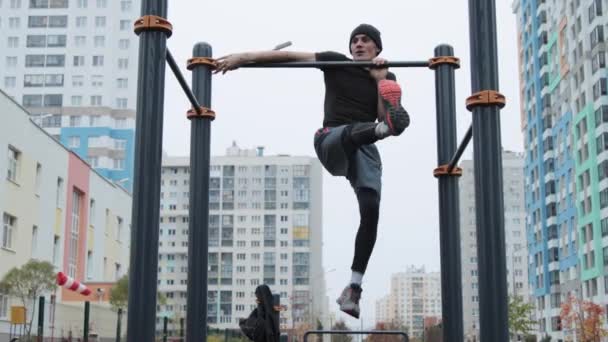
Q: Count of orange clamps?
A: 6